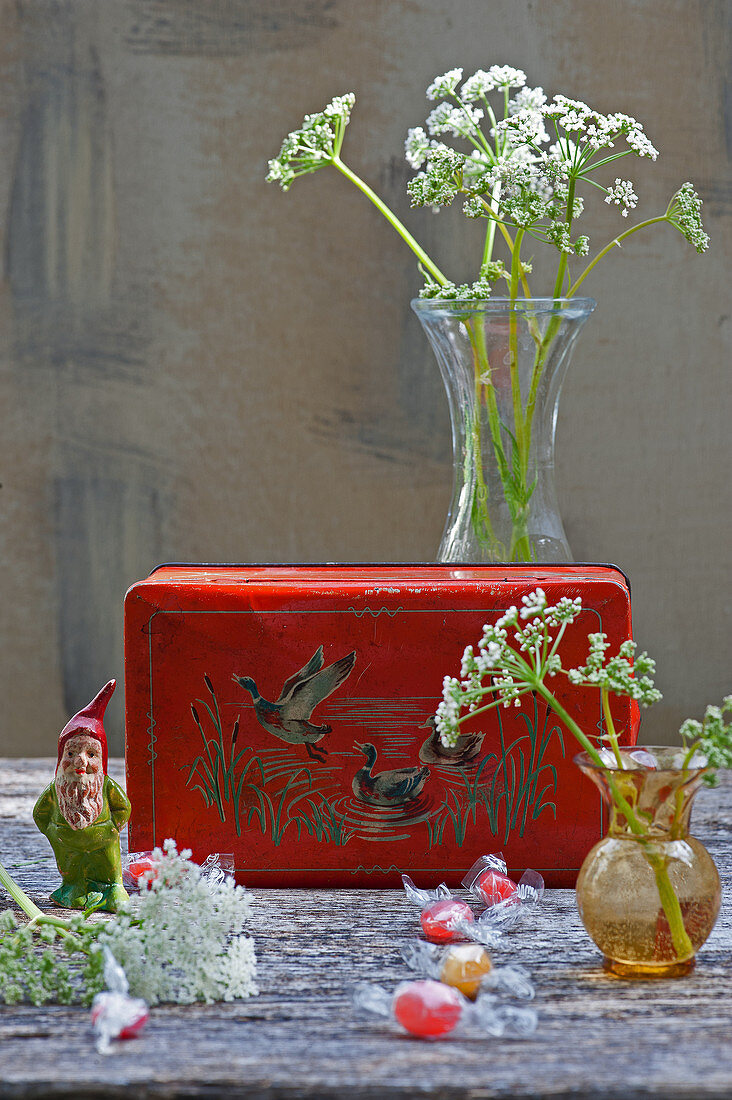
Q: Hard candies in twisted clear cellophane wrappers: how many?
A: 6